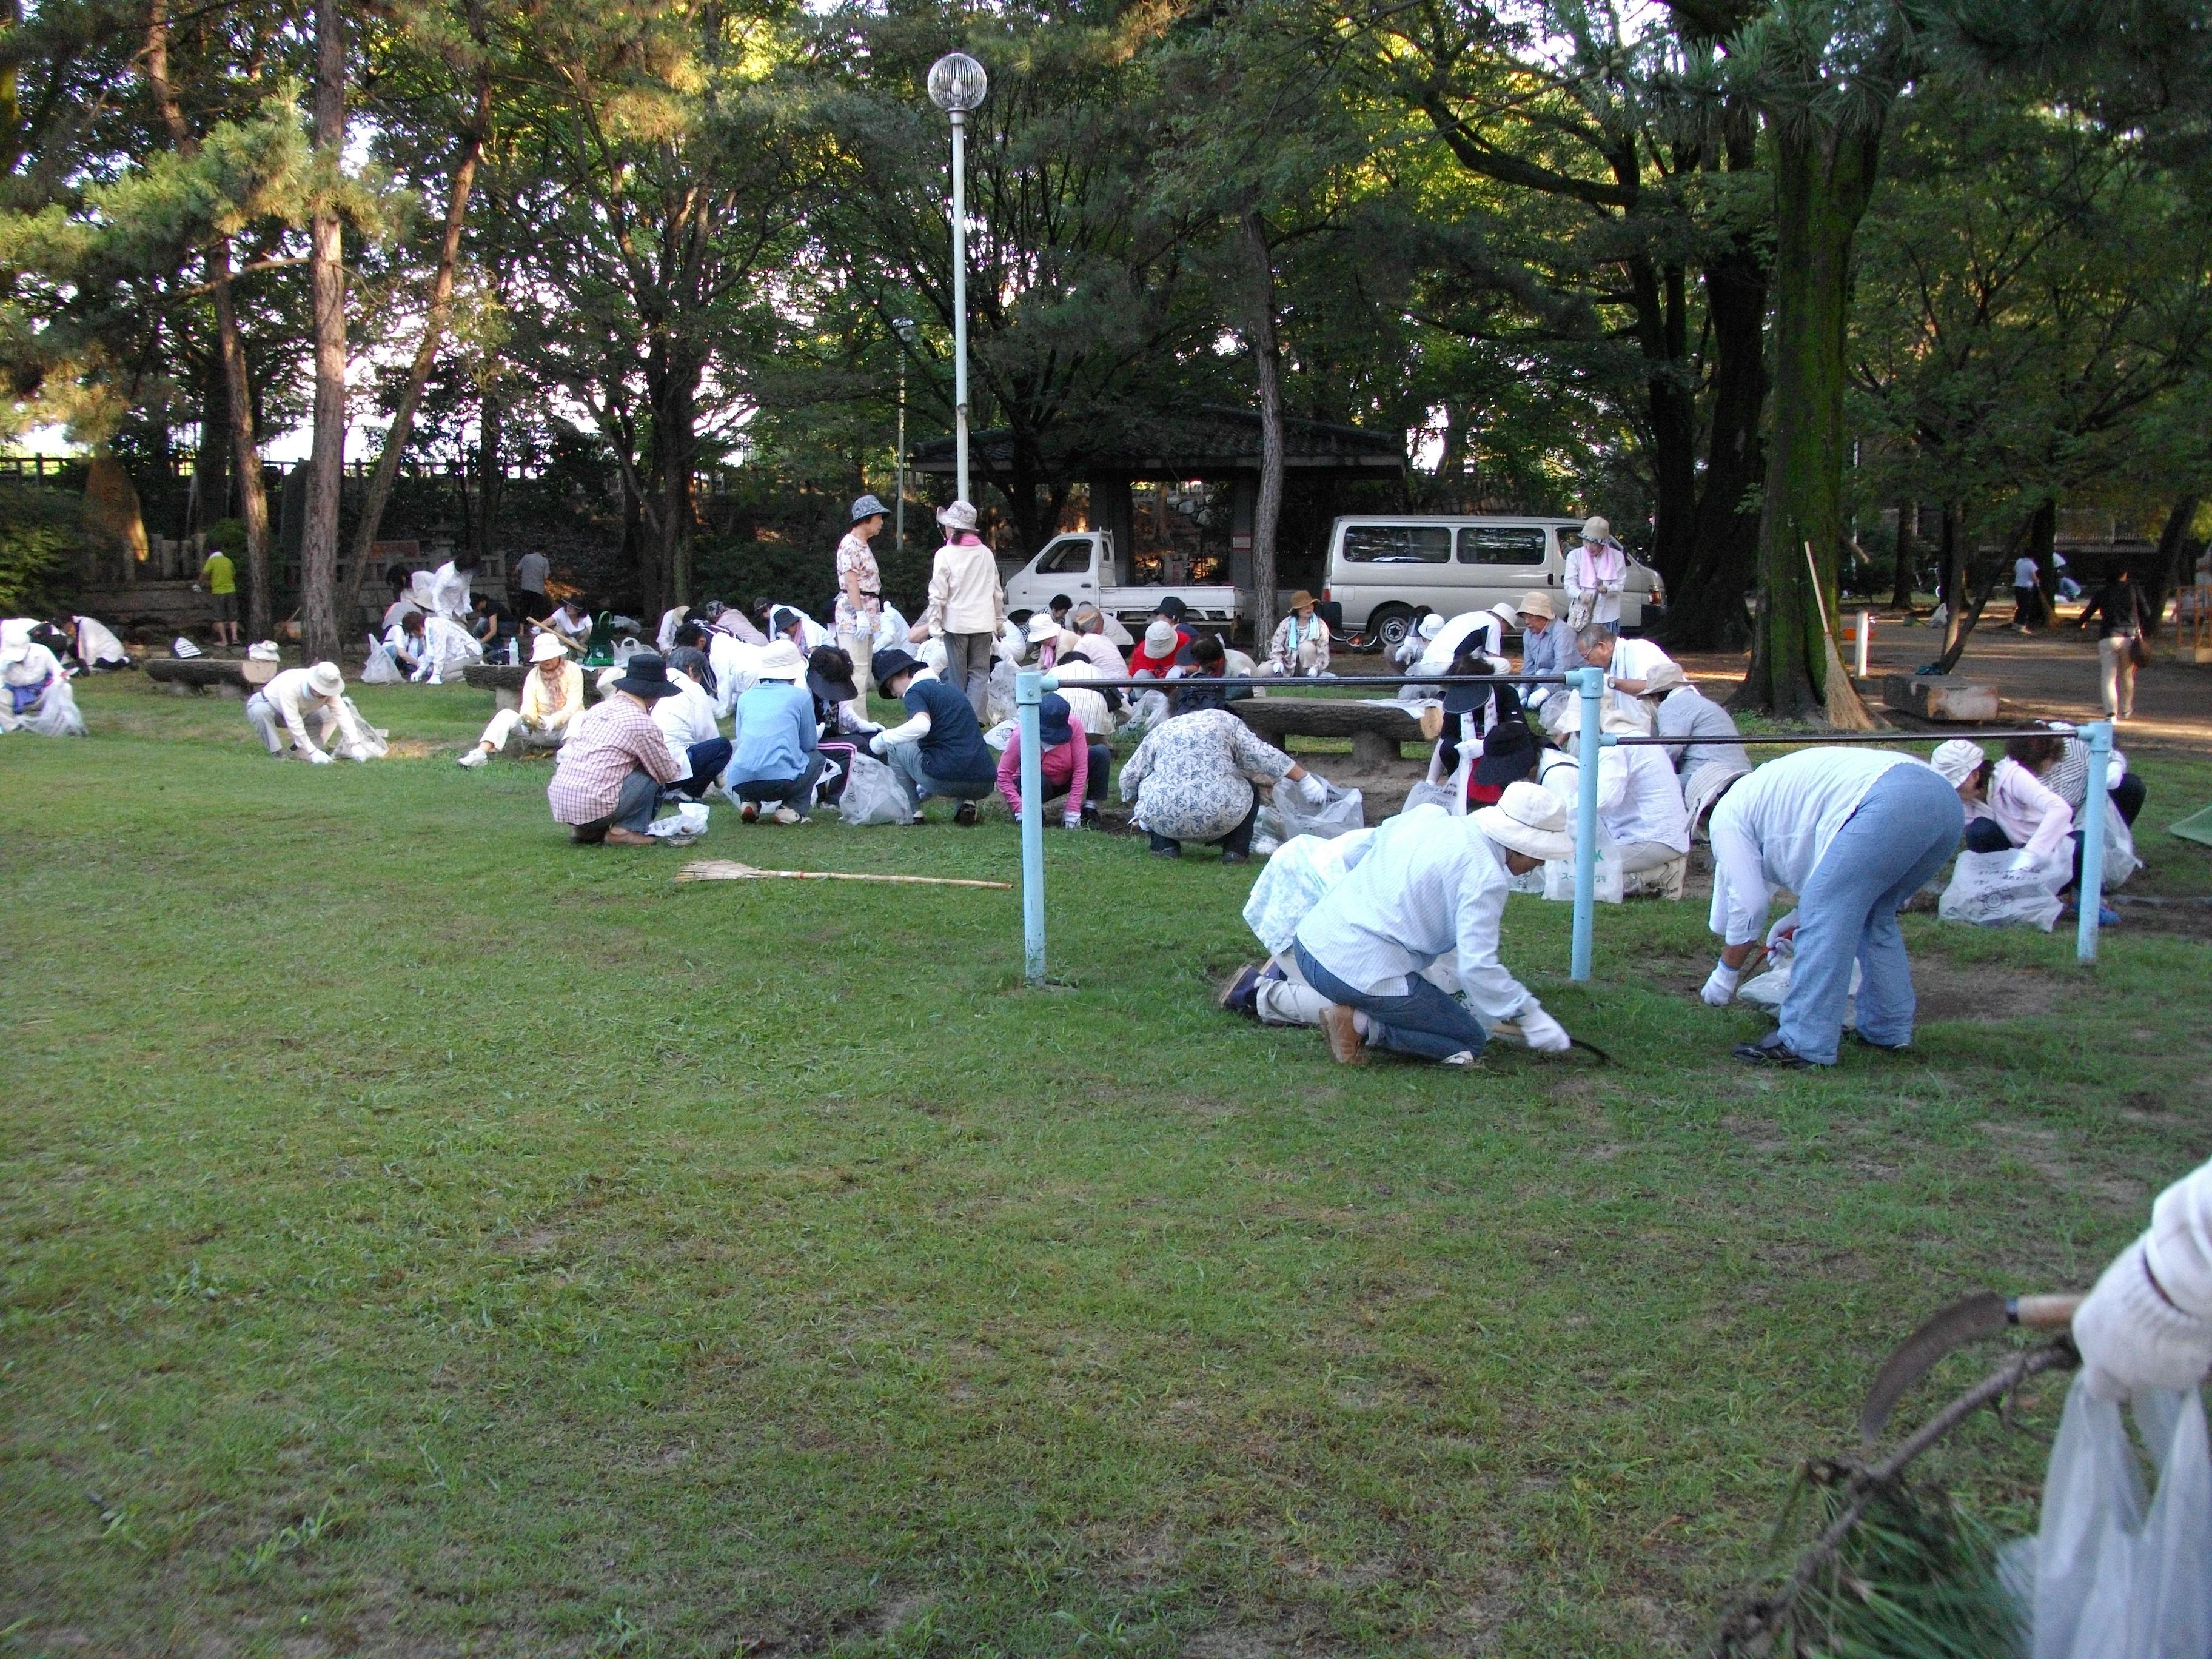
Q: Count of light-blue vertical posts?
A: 3